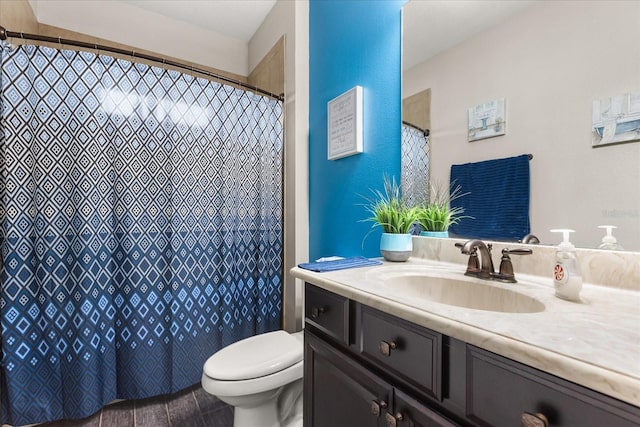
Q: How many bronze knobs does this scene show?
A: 5